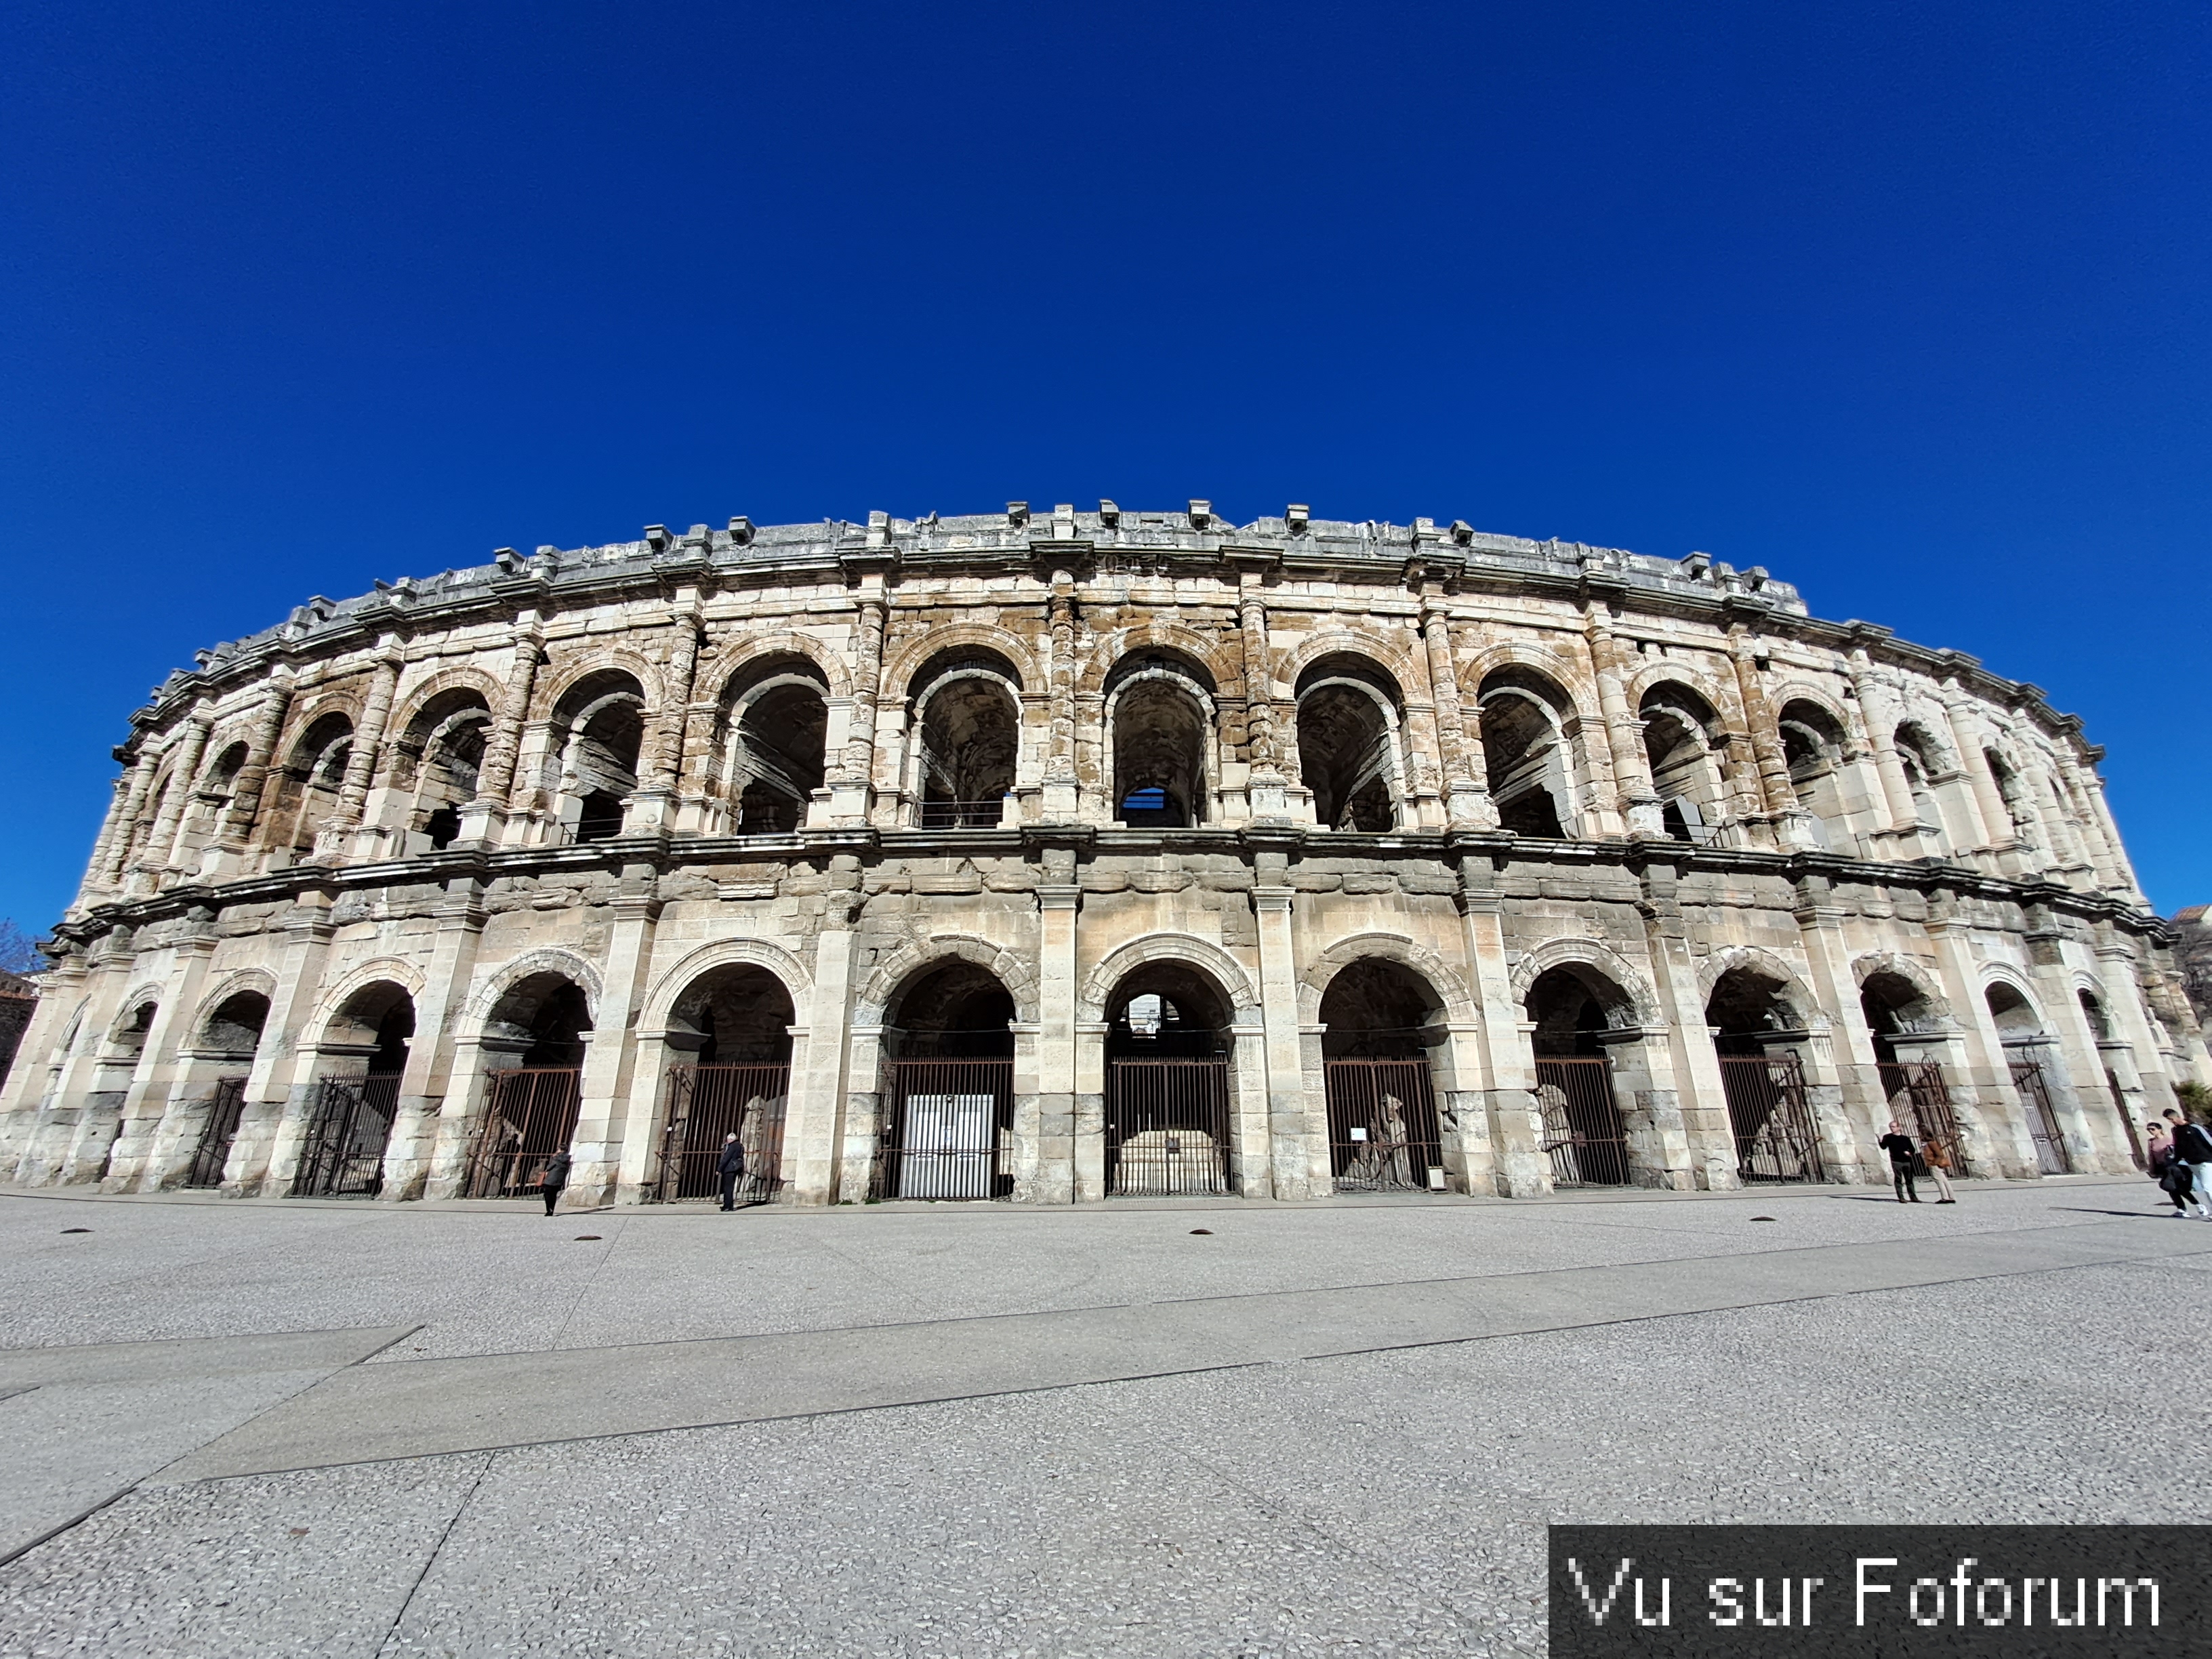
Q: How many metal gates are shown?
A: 12